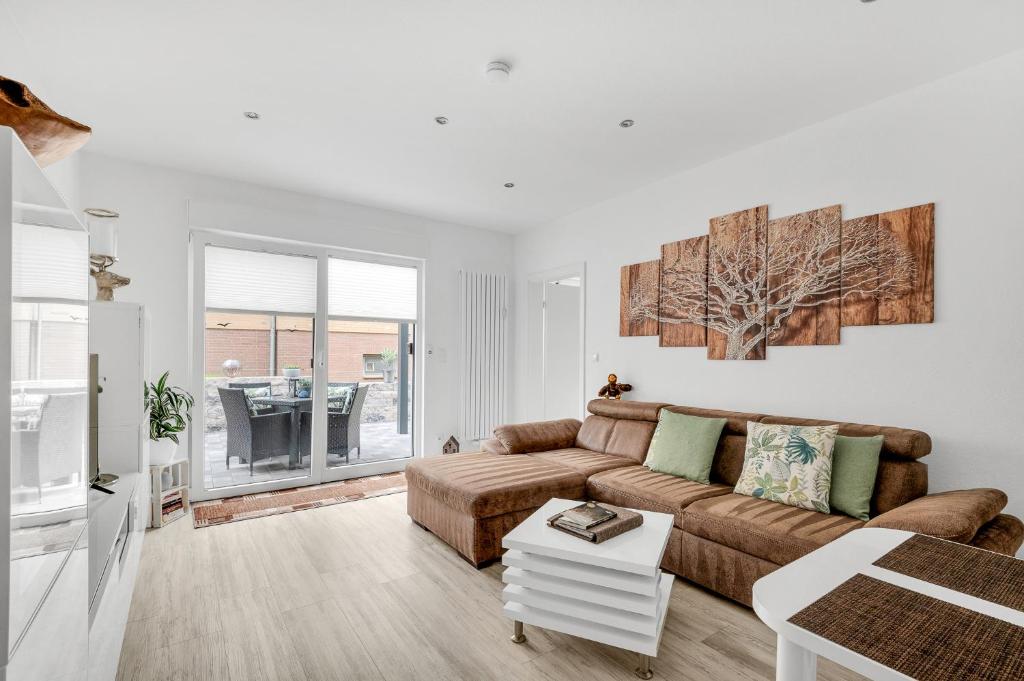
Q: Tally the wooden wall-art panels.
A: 5